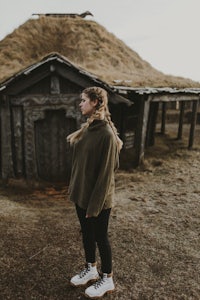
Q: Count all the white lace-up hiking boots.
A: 2